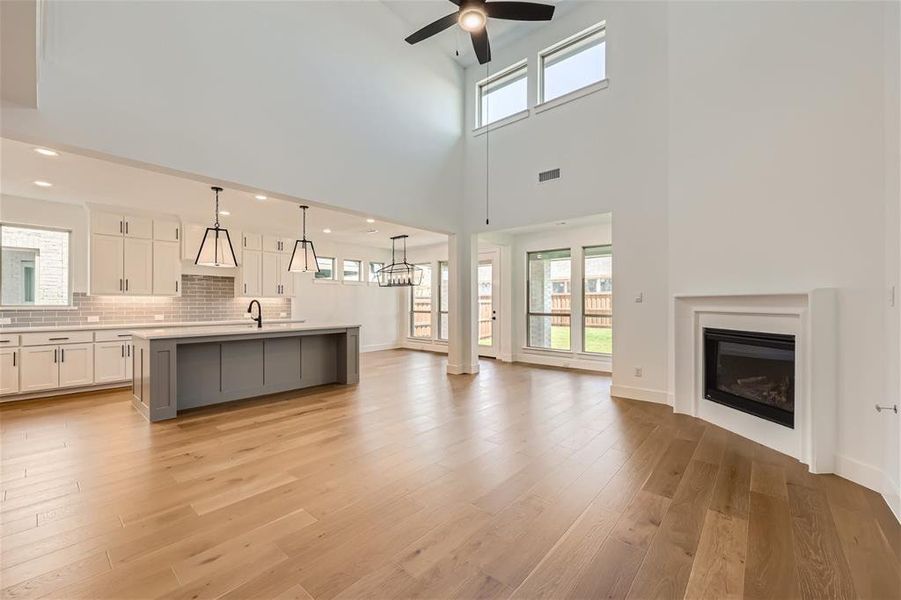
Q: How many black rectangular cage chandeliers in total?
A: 1